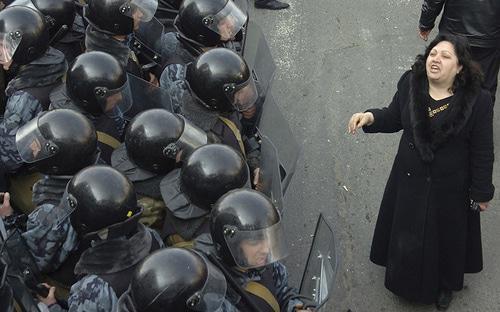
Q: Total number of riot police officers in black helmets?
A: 12